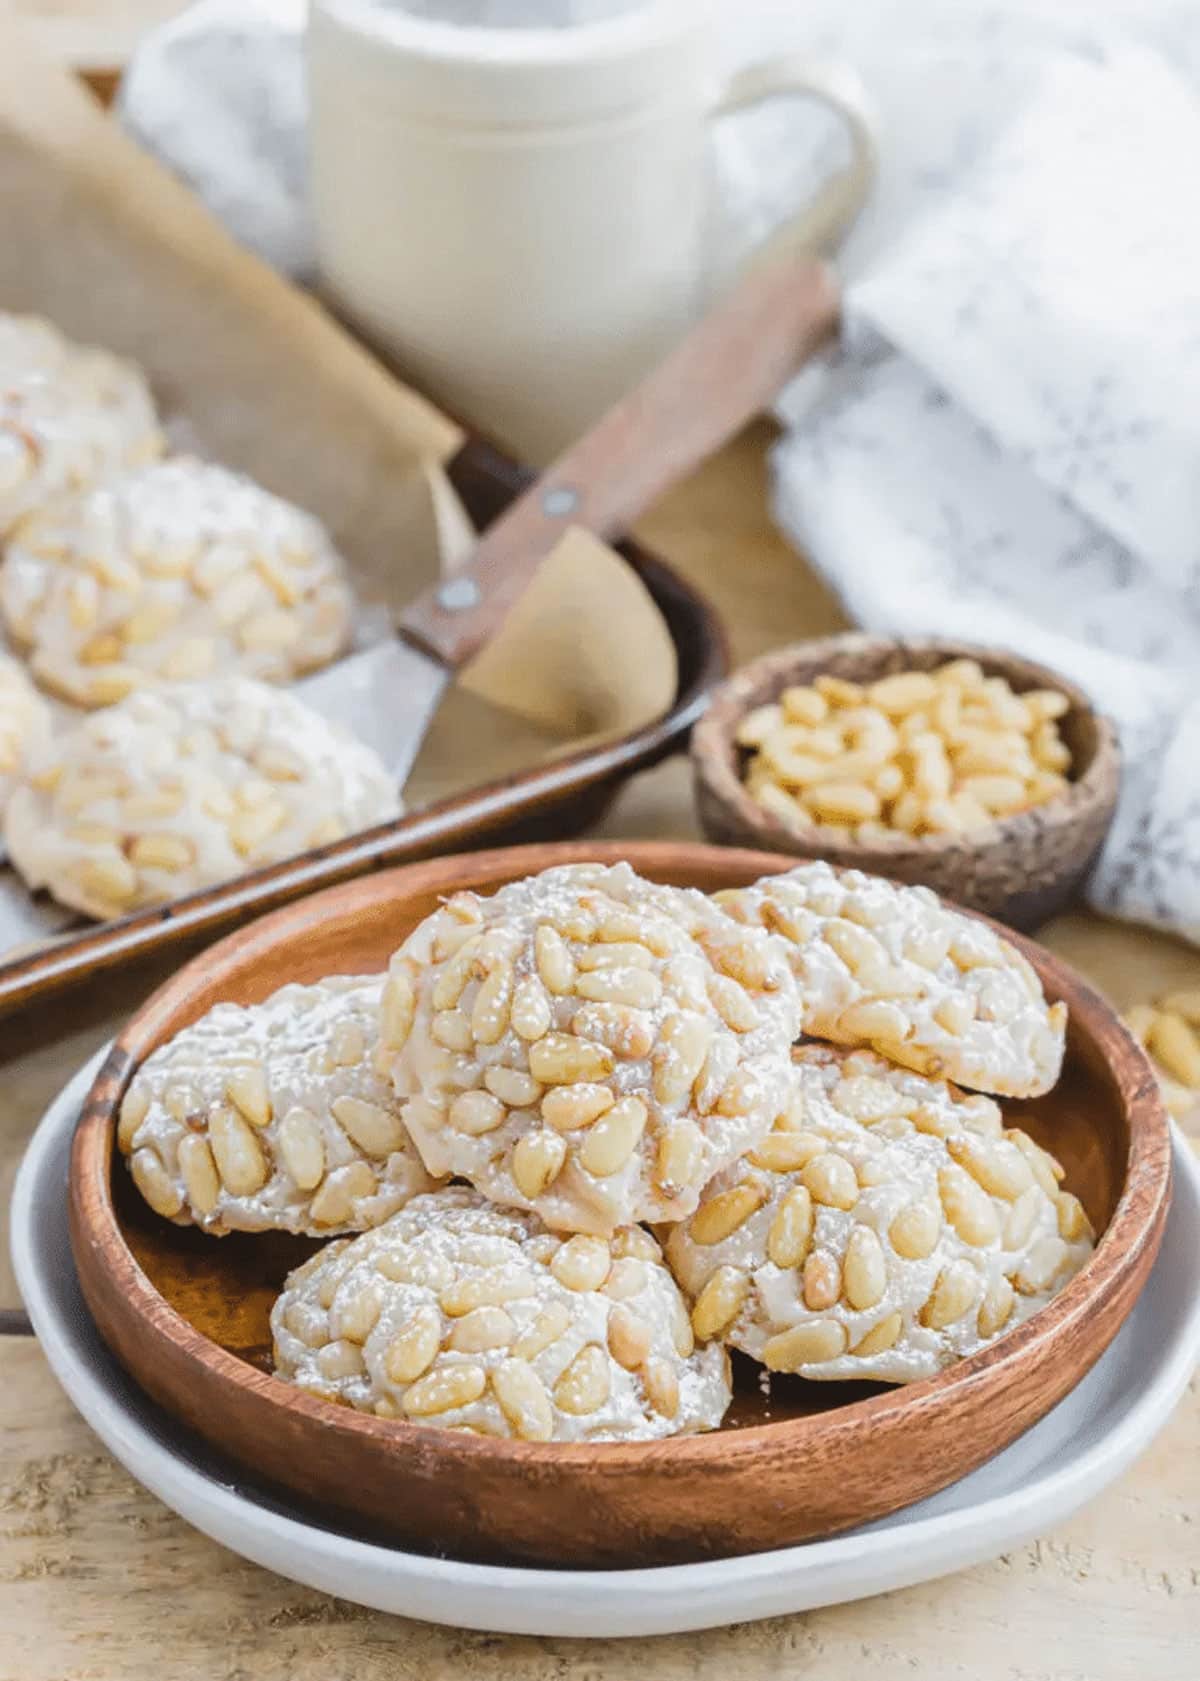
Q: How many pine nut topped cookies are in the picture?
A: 9